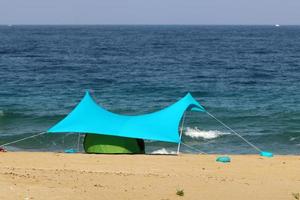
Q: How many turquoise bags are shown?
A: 3